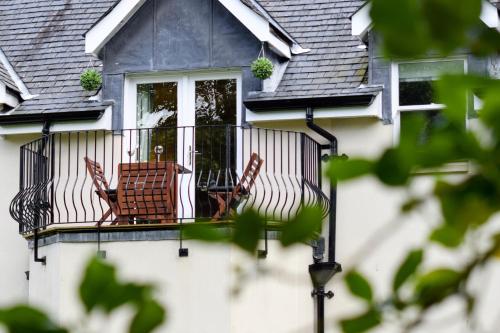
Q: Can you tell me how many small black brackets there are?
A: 4